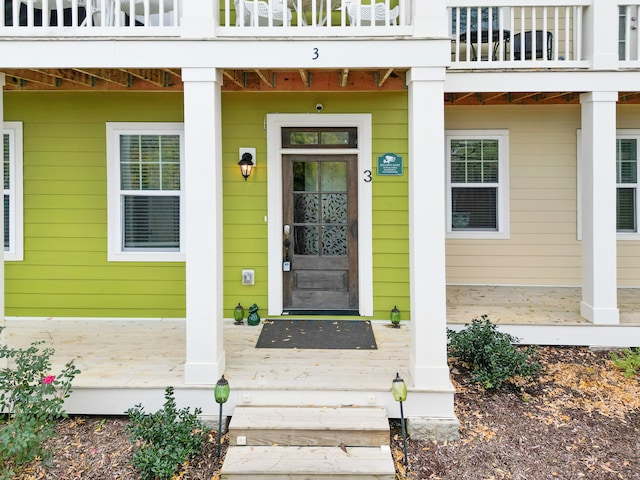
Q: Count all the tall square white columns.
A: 3